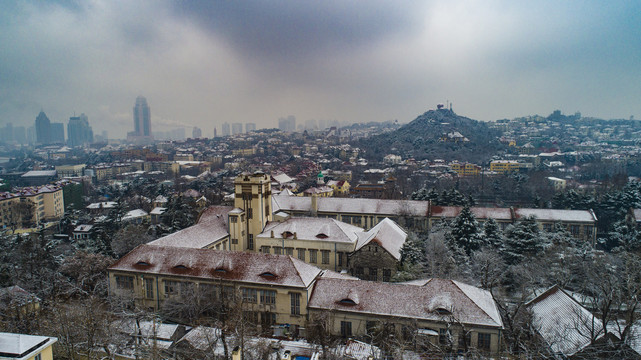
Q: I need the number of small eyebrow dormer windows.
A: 8